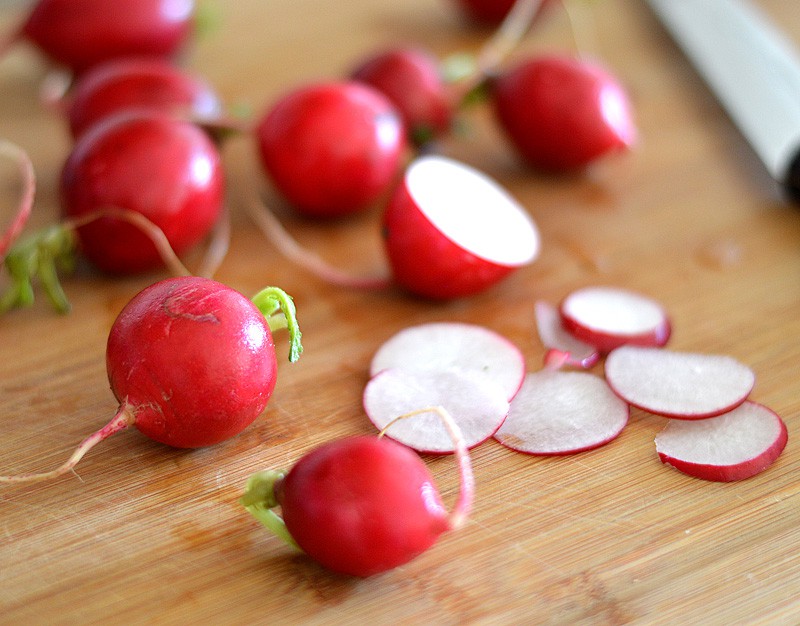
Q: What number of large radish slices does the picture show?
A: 6